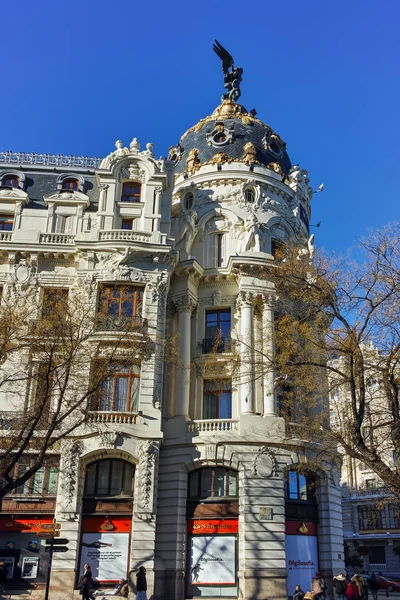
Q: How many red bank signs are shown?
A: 4